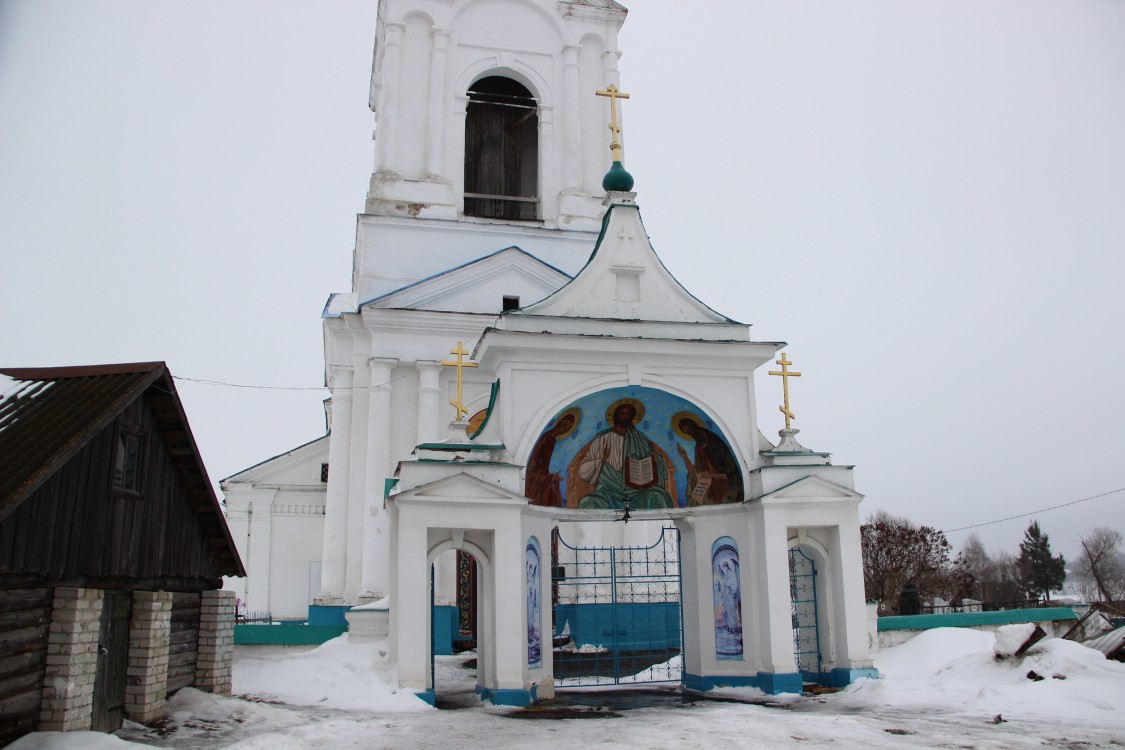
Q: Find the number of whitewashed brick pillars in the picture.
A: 3